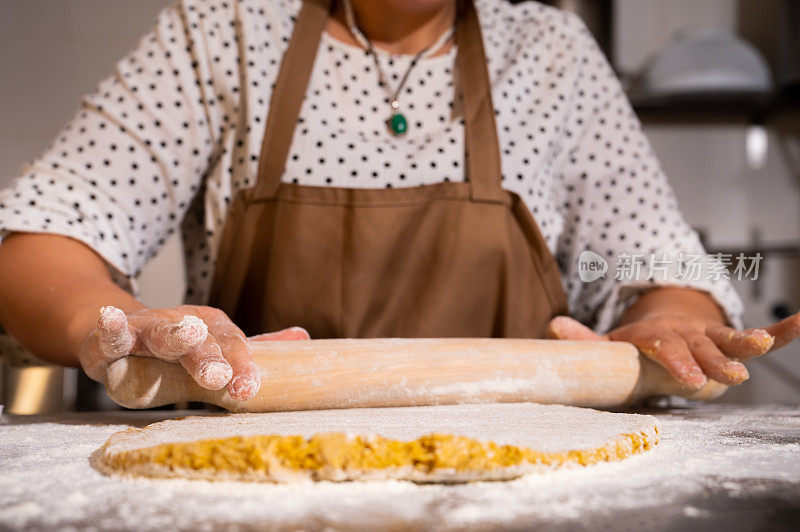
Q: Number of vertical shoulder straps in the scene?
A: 2